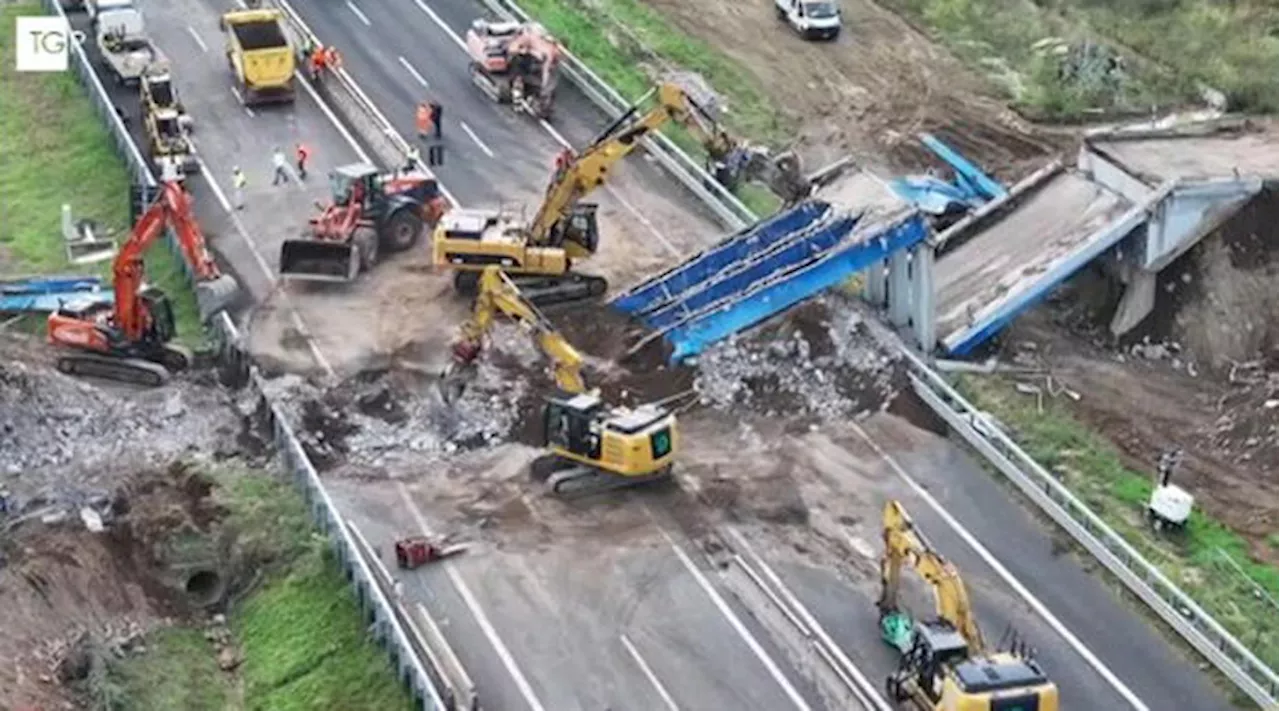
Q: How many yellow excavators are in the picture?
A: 3